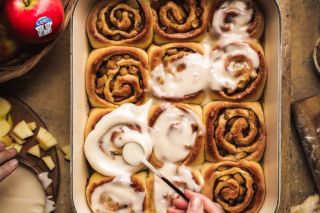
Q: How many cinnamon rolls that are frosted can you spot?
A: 7